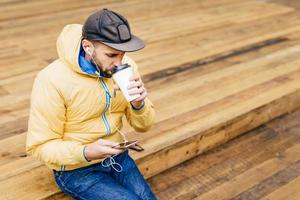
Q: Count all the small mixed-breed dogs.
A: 0